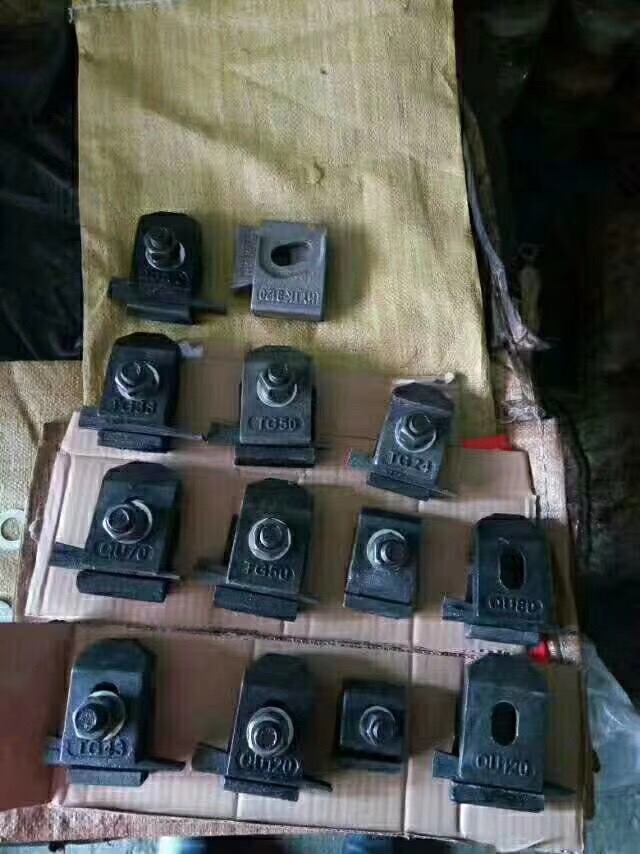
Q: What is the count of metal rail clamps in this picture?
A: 13